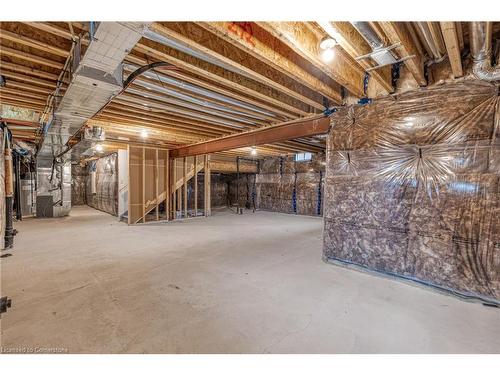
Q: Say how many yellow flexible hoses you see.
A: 0